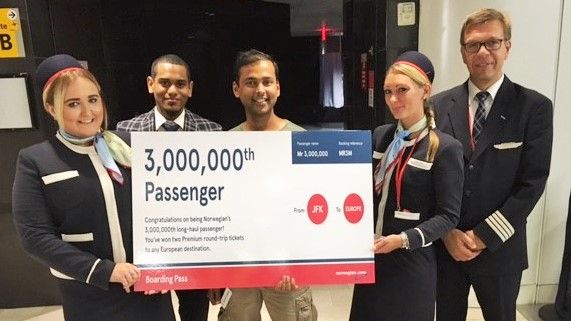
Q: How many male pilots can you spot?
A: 1